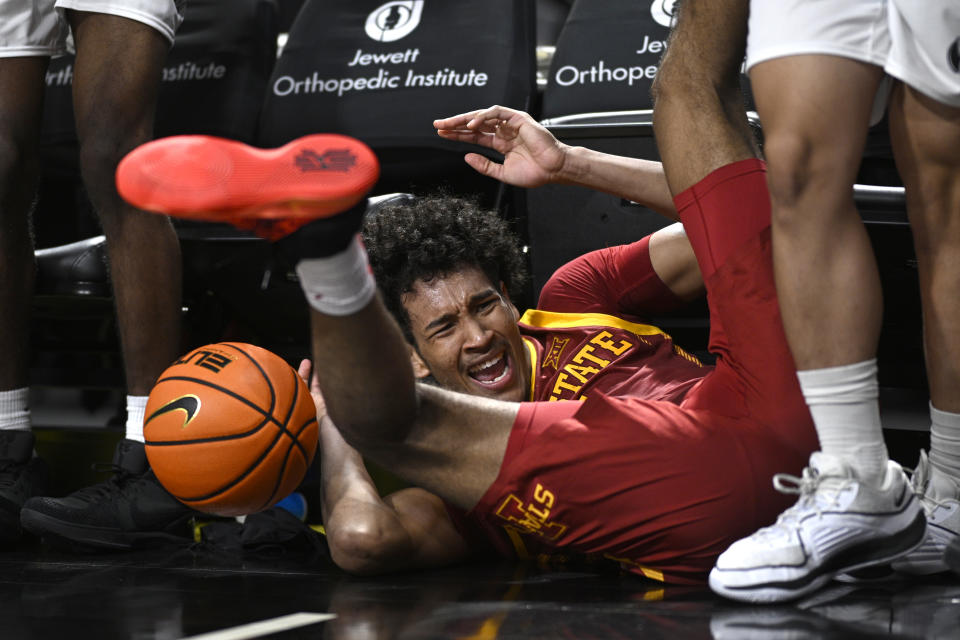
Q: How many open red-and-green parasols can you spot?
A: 0